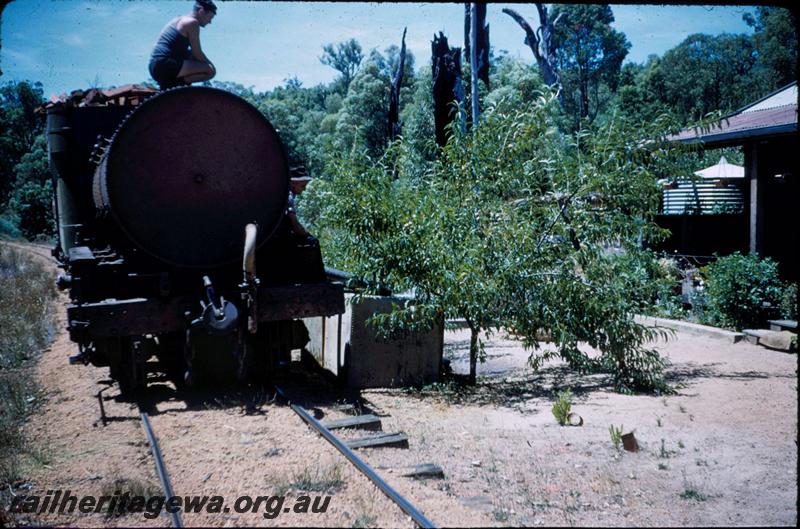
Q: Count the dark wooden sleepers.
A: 3